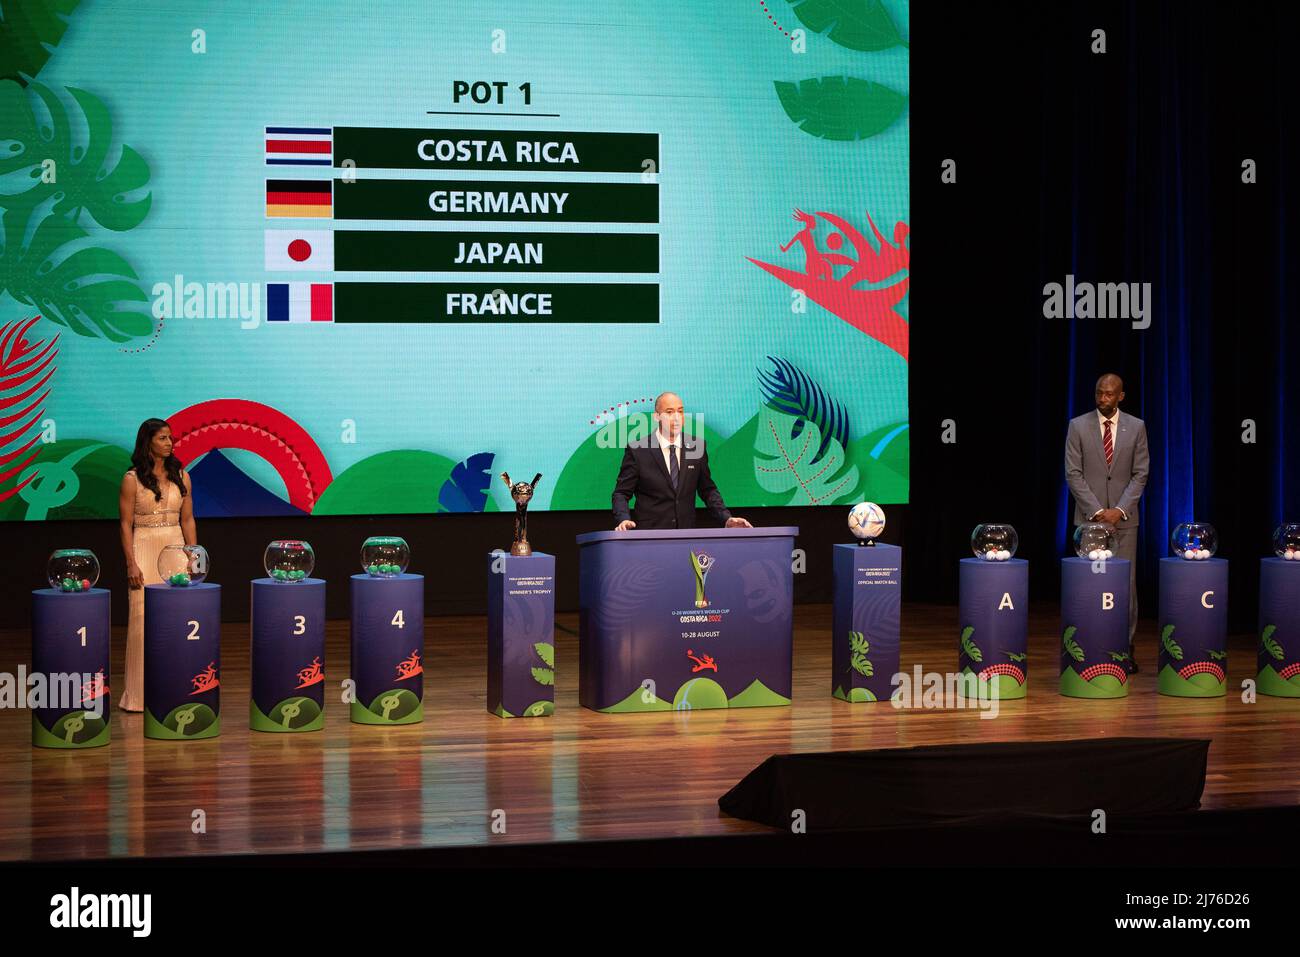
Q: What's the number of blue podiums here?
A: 11